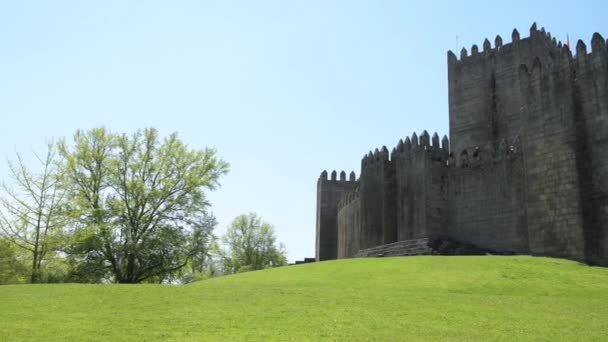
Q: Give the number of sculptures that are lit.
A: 0